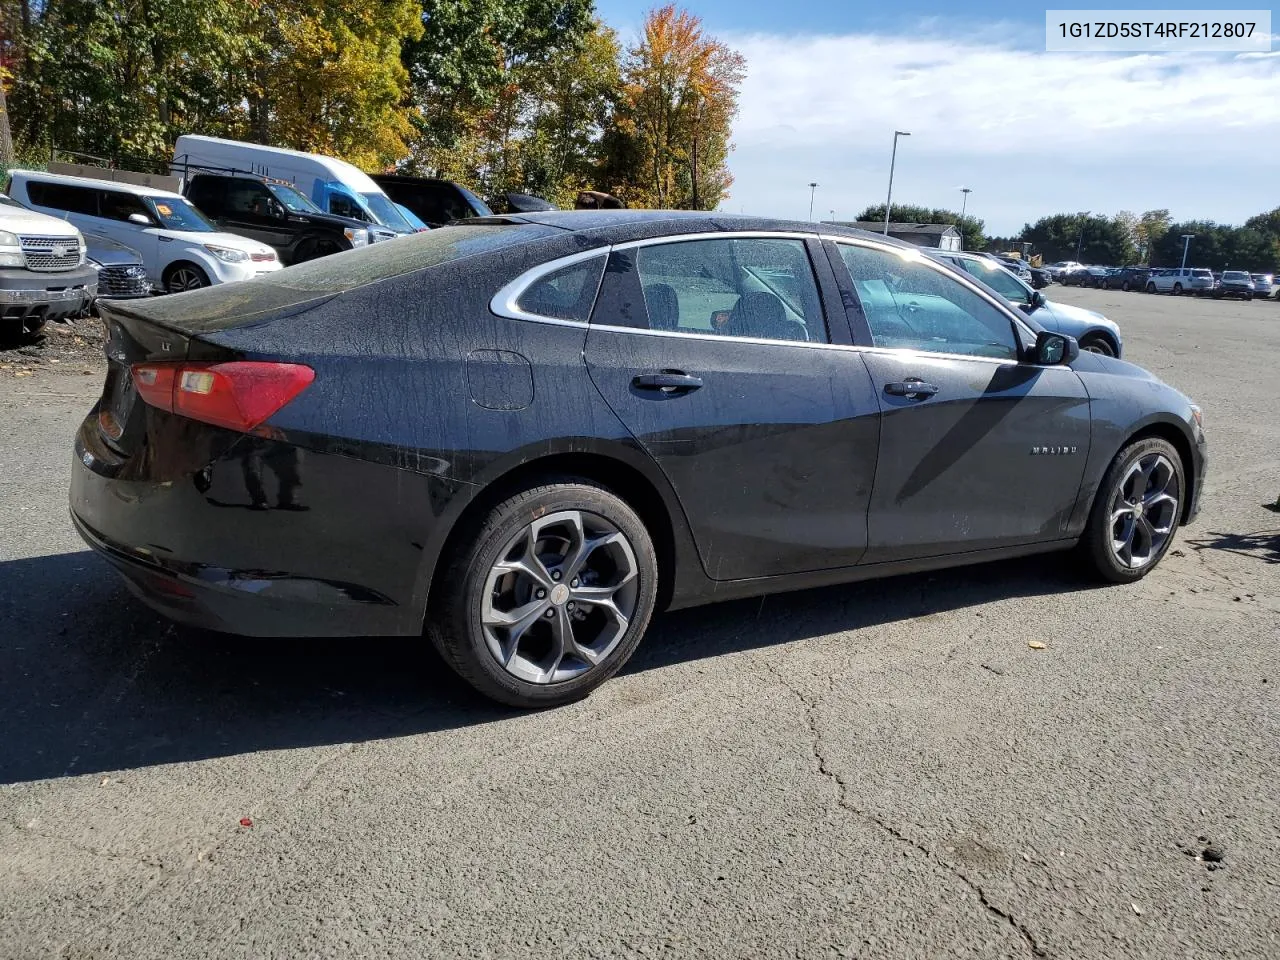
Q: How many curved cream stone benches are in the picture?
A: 0